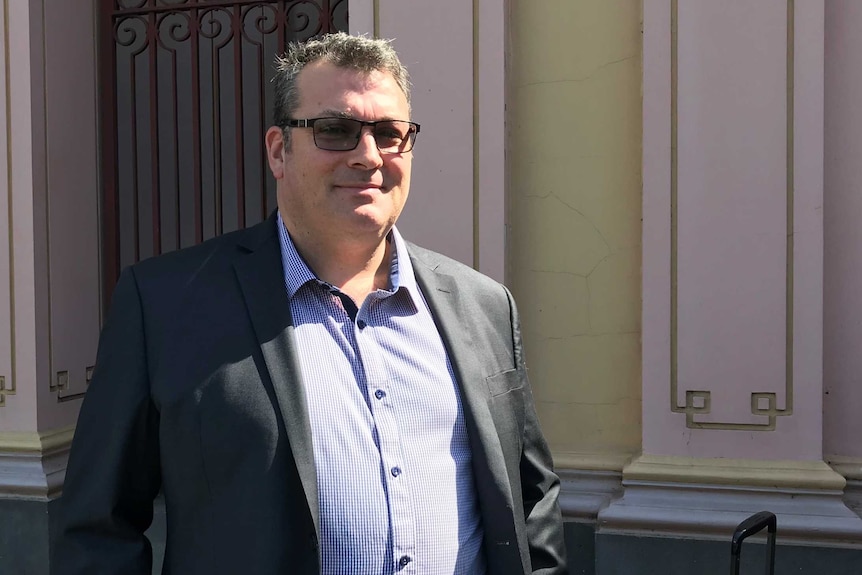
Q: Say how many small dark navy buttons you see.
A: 4